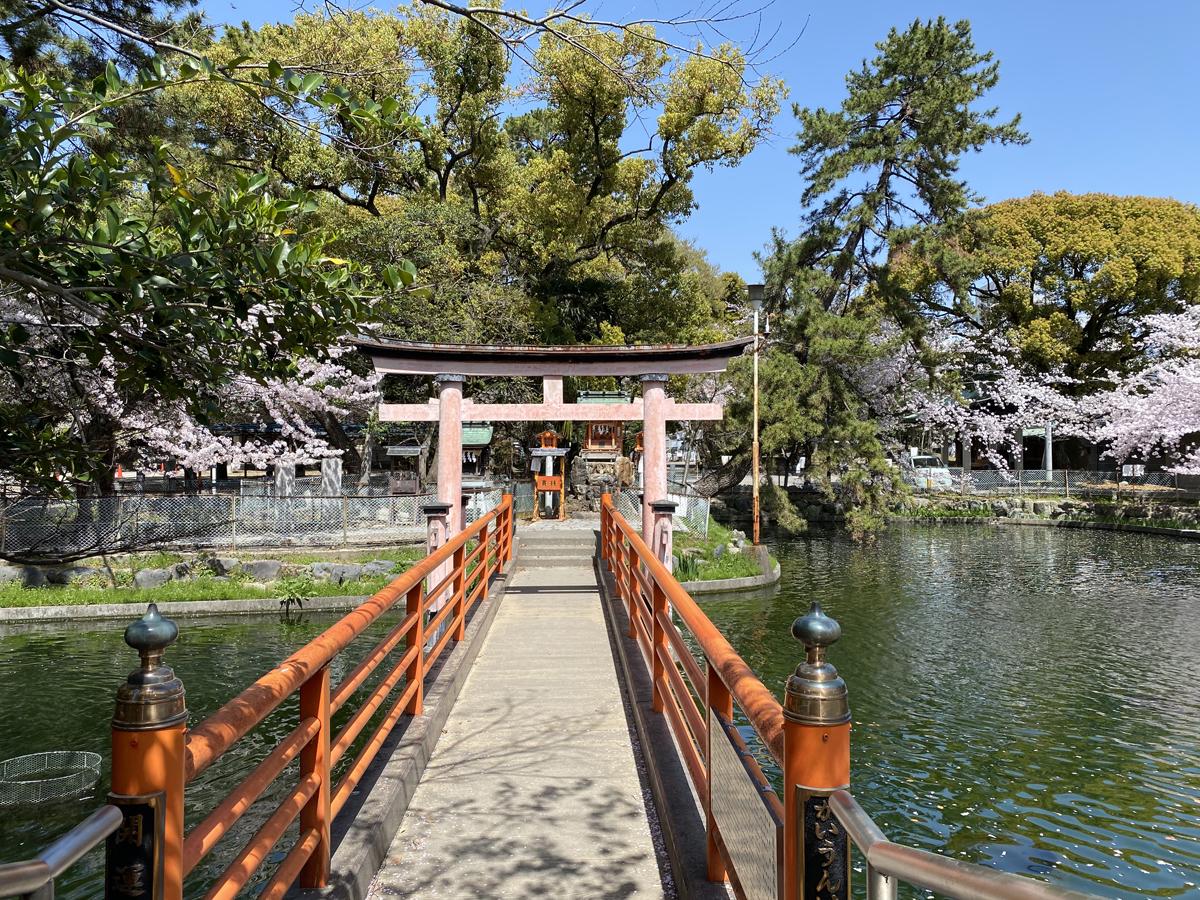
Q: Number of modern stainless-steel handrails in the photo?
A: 2